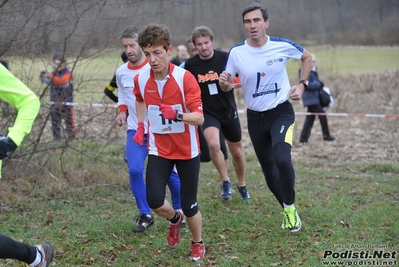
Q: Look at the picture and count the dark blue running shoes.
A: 2